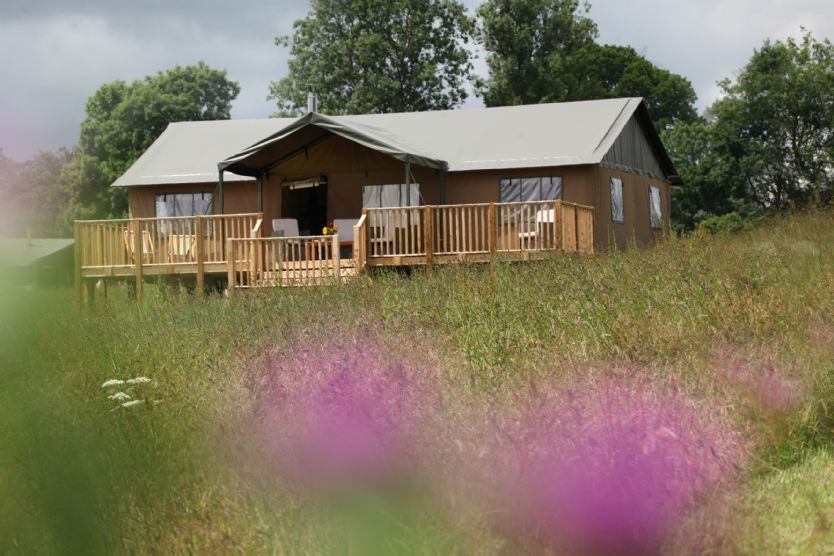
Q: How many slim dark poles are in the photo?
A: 4